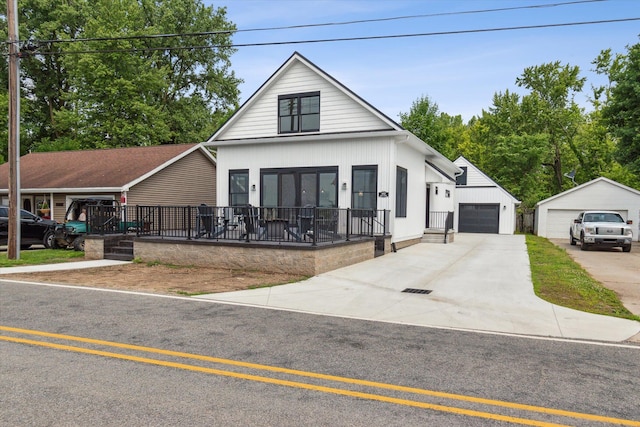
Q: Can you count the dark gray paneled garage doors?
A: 1